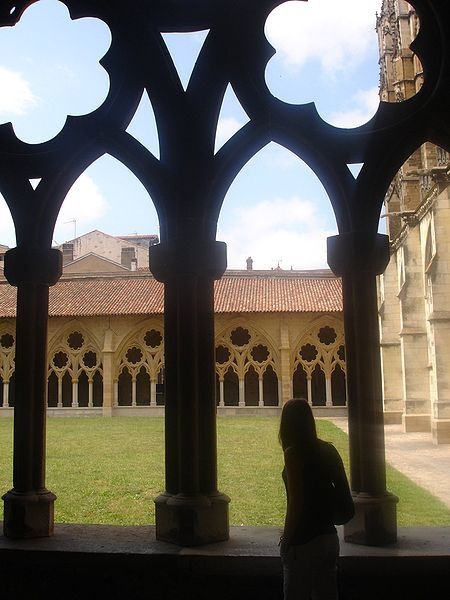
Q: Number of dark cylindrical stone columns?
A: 3